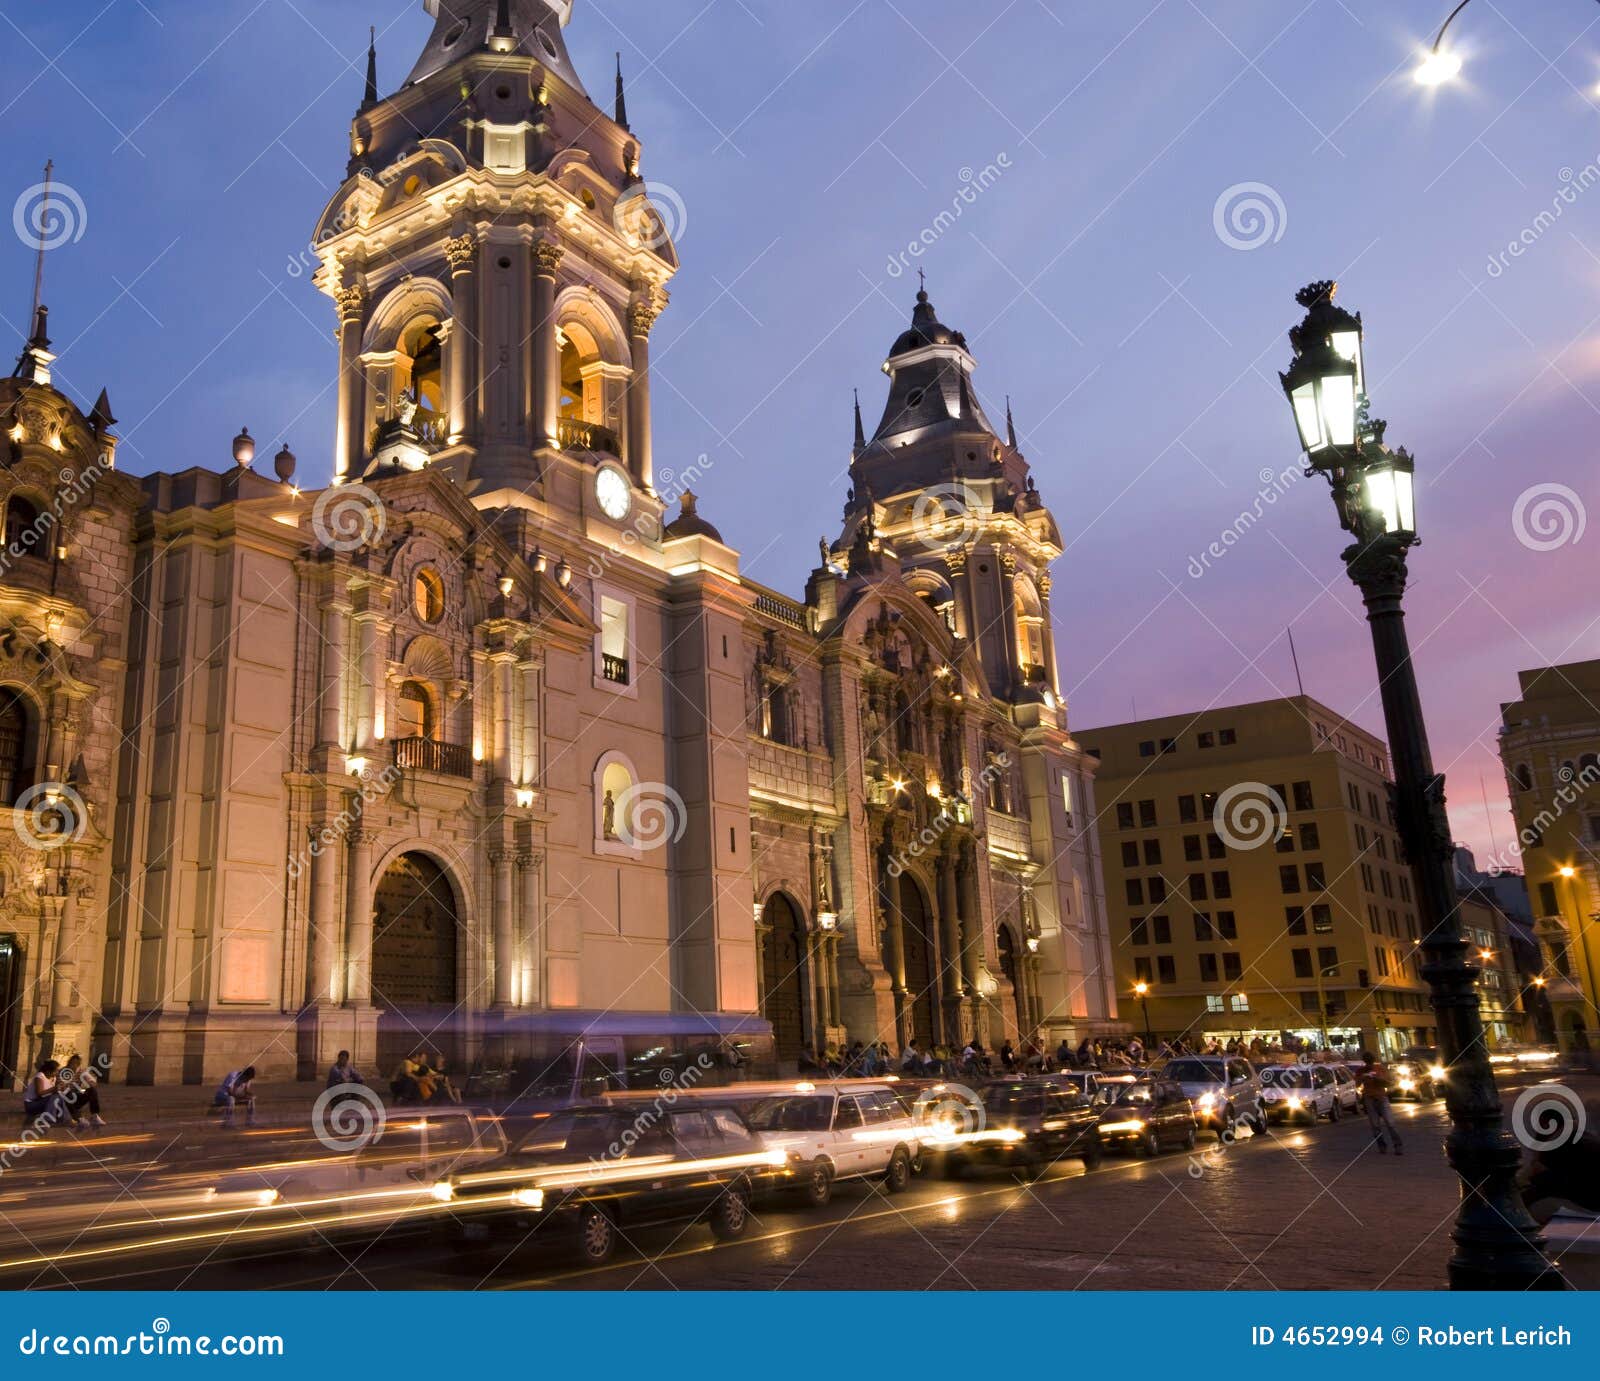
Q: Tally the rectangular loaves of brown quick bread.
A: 0